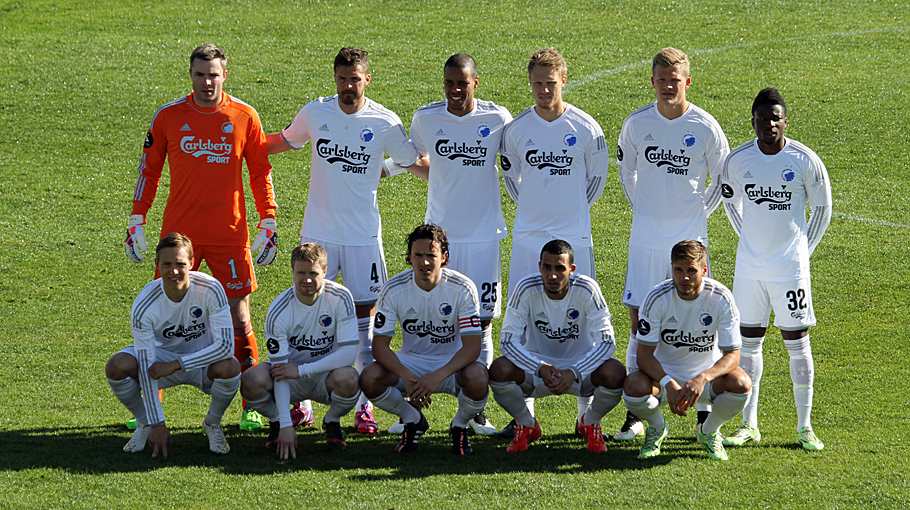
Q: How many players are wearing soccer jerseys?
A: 11